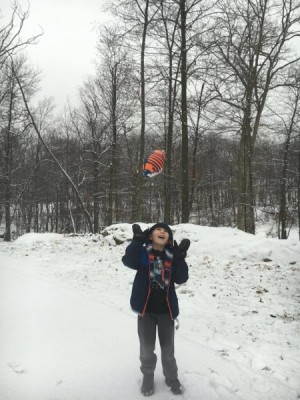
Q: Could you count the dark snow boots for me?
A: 2